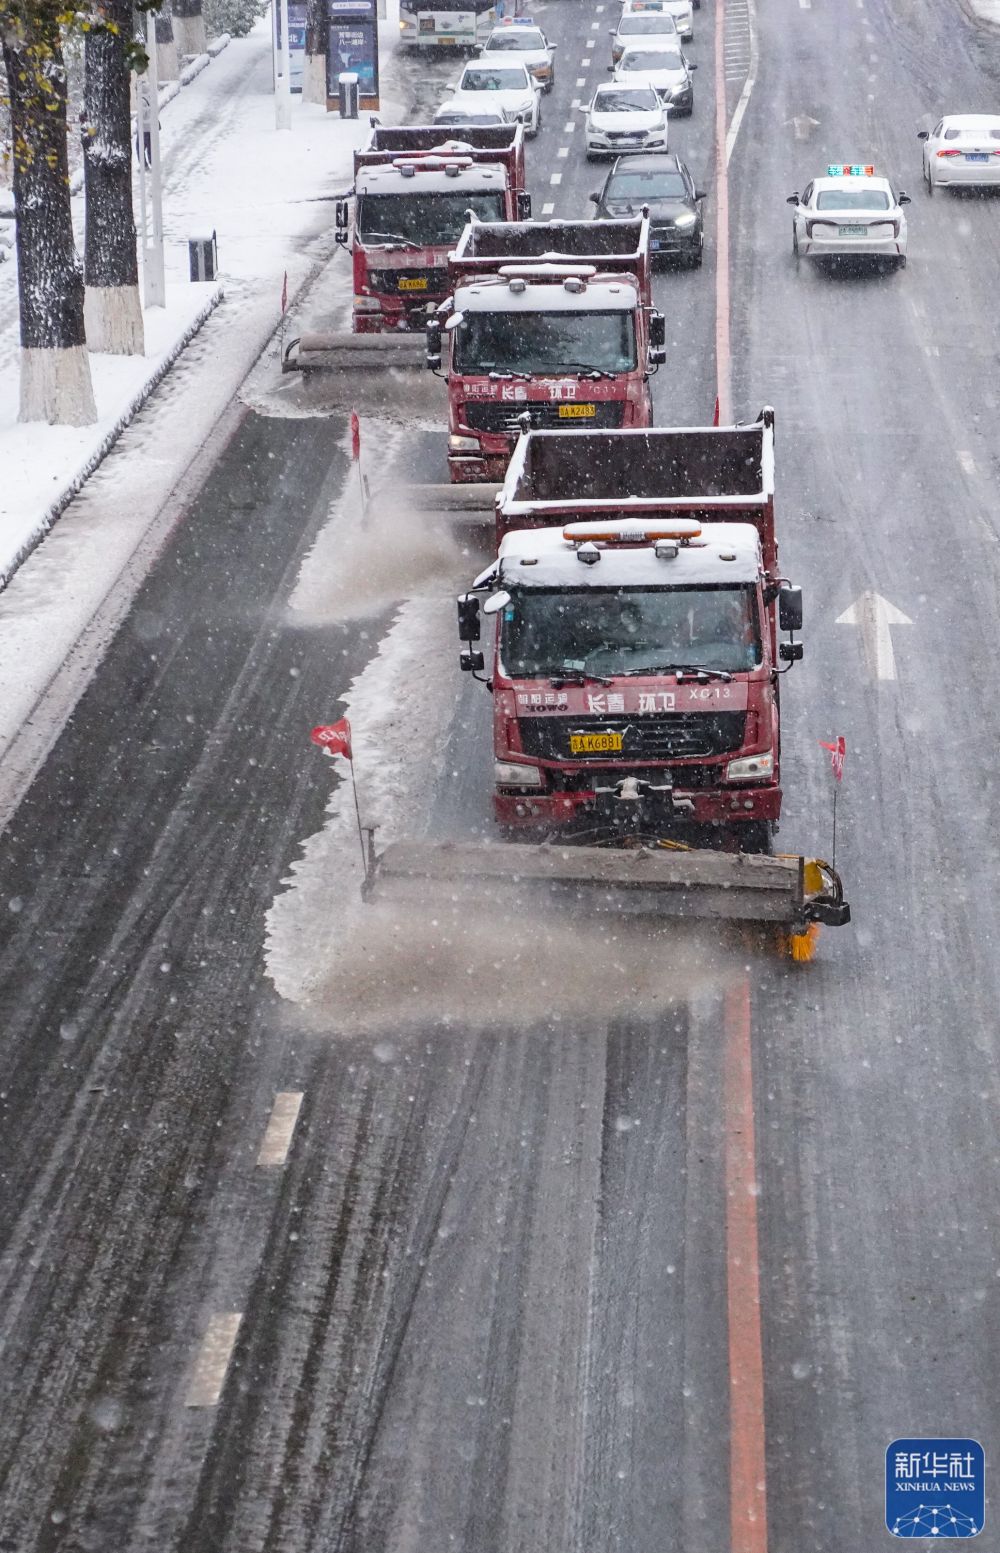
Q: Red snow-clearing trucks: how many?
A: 3